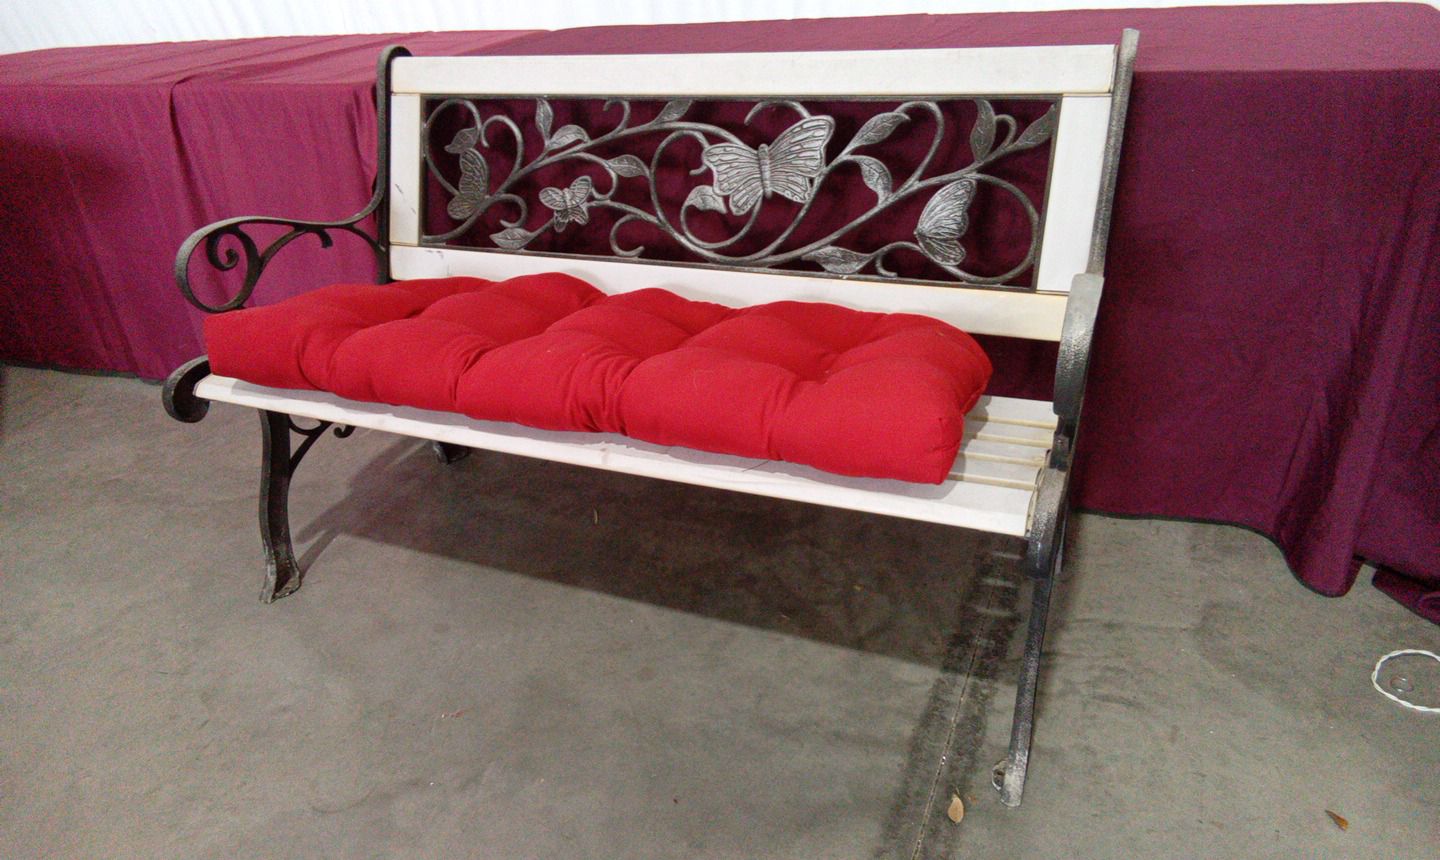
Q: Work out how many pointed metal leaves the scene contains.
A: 12